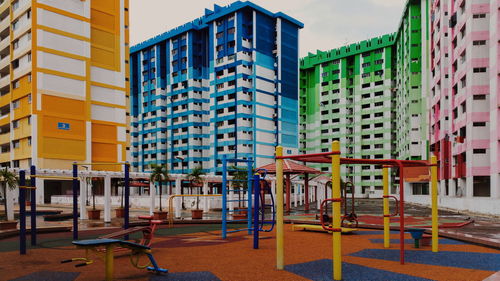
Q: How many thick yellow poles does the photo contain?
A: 4